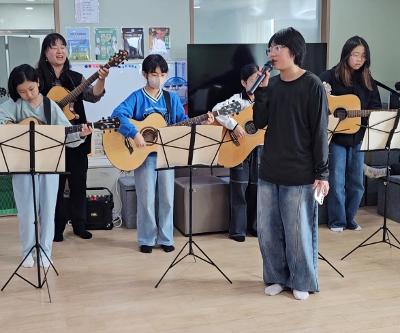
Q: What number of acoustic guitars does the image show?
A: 5